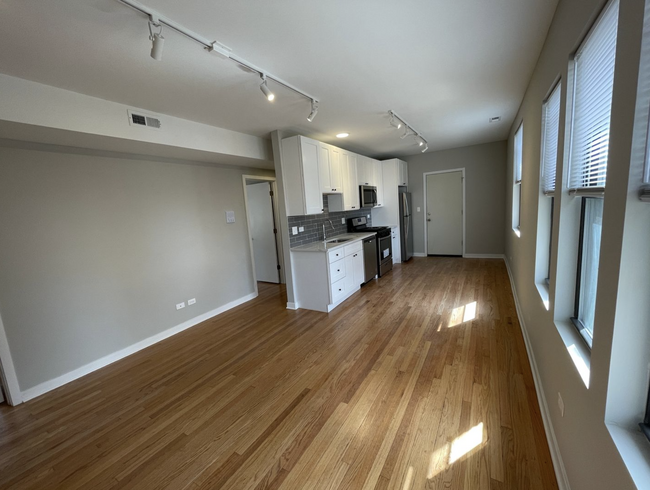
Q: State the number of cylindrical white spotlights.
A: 7